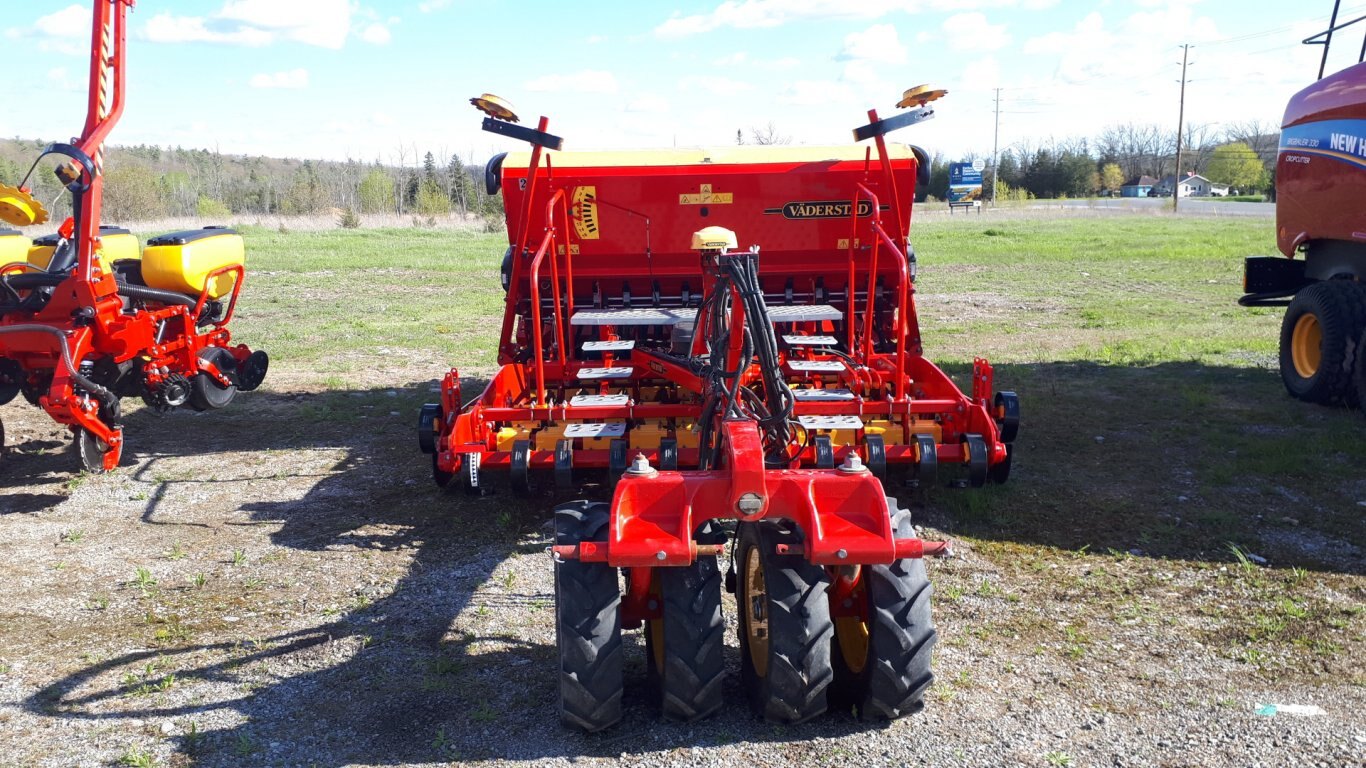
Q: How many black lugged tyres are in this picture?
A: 4